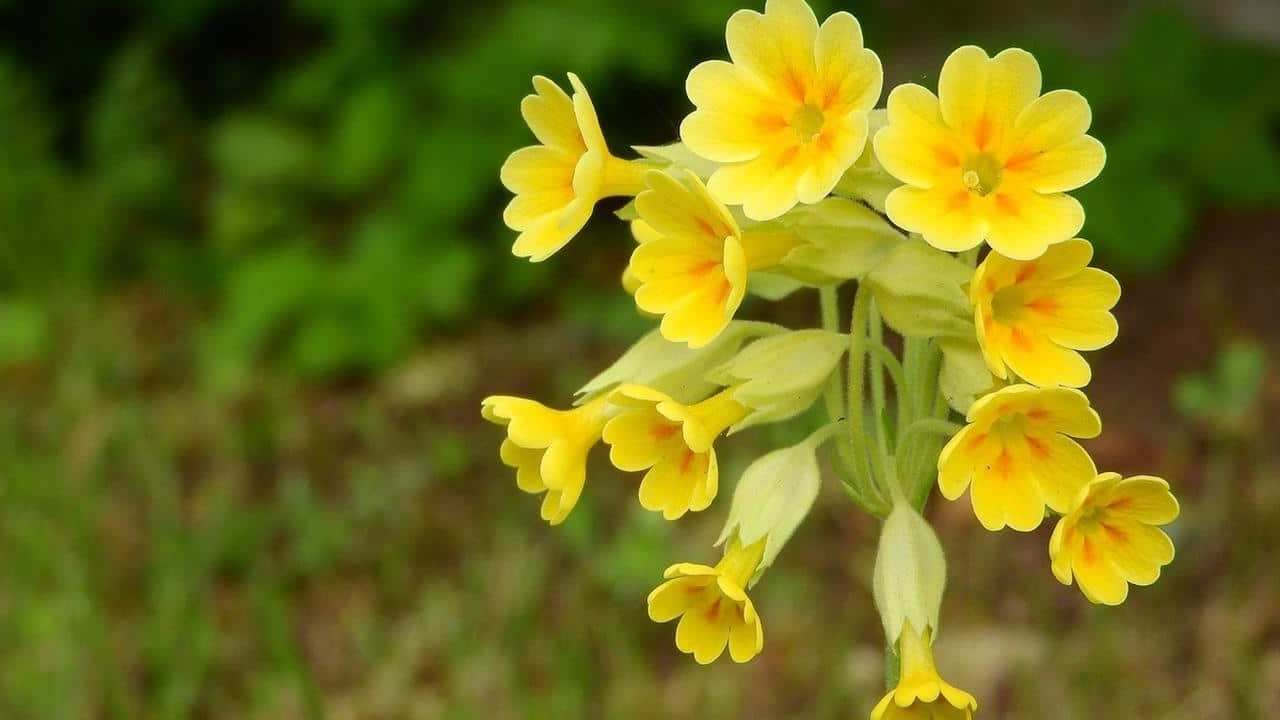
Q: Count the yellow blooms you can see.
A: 11